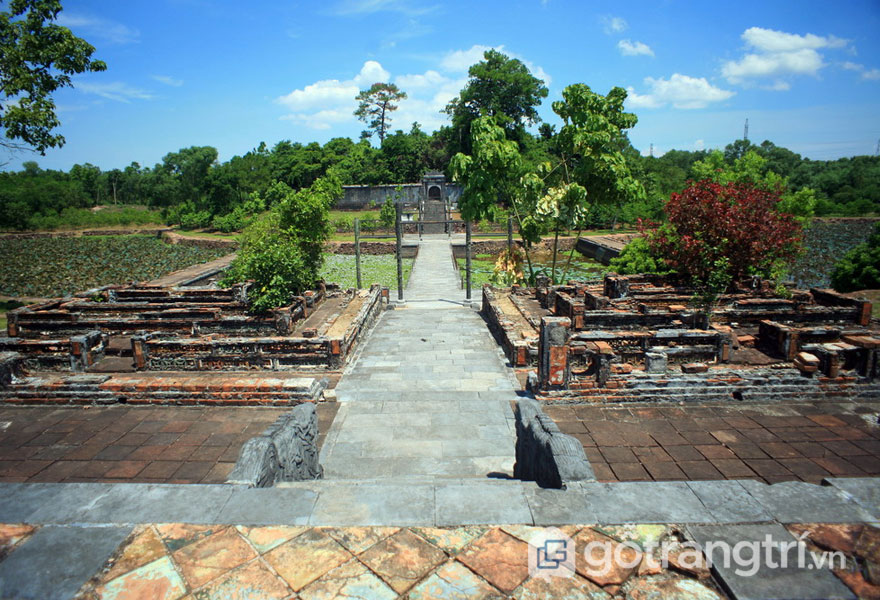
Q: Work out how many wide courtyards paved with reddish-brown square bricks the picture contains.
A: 2